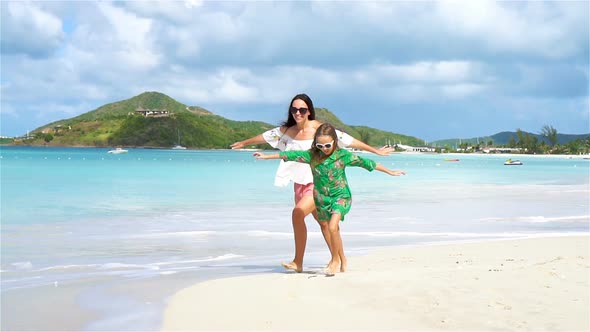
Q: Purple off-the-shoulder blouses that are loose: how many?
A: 0